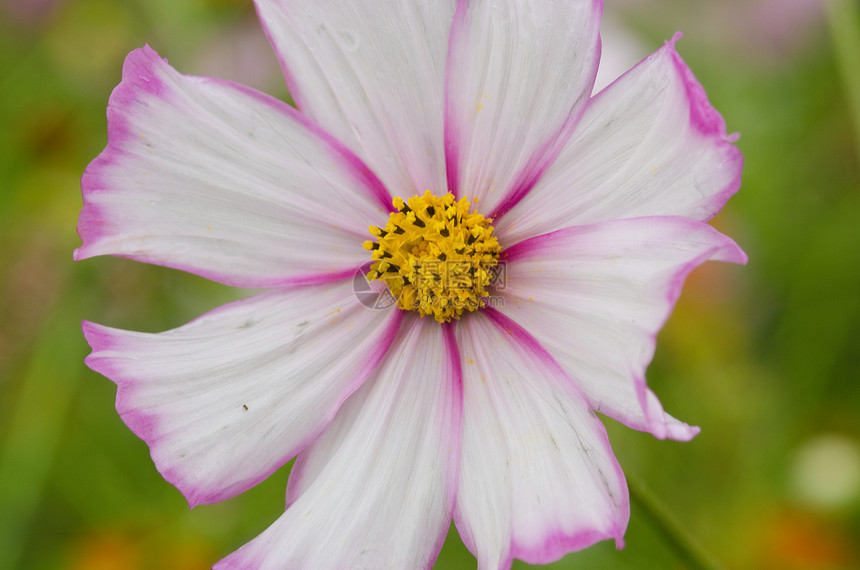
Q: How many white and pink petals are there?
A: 8